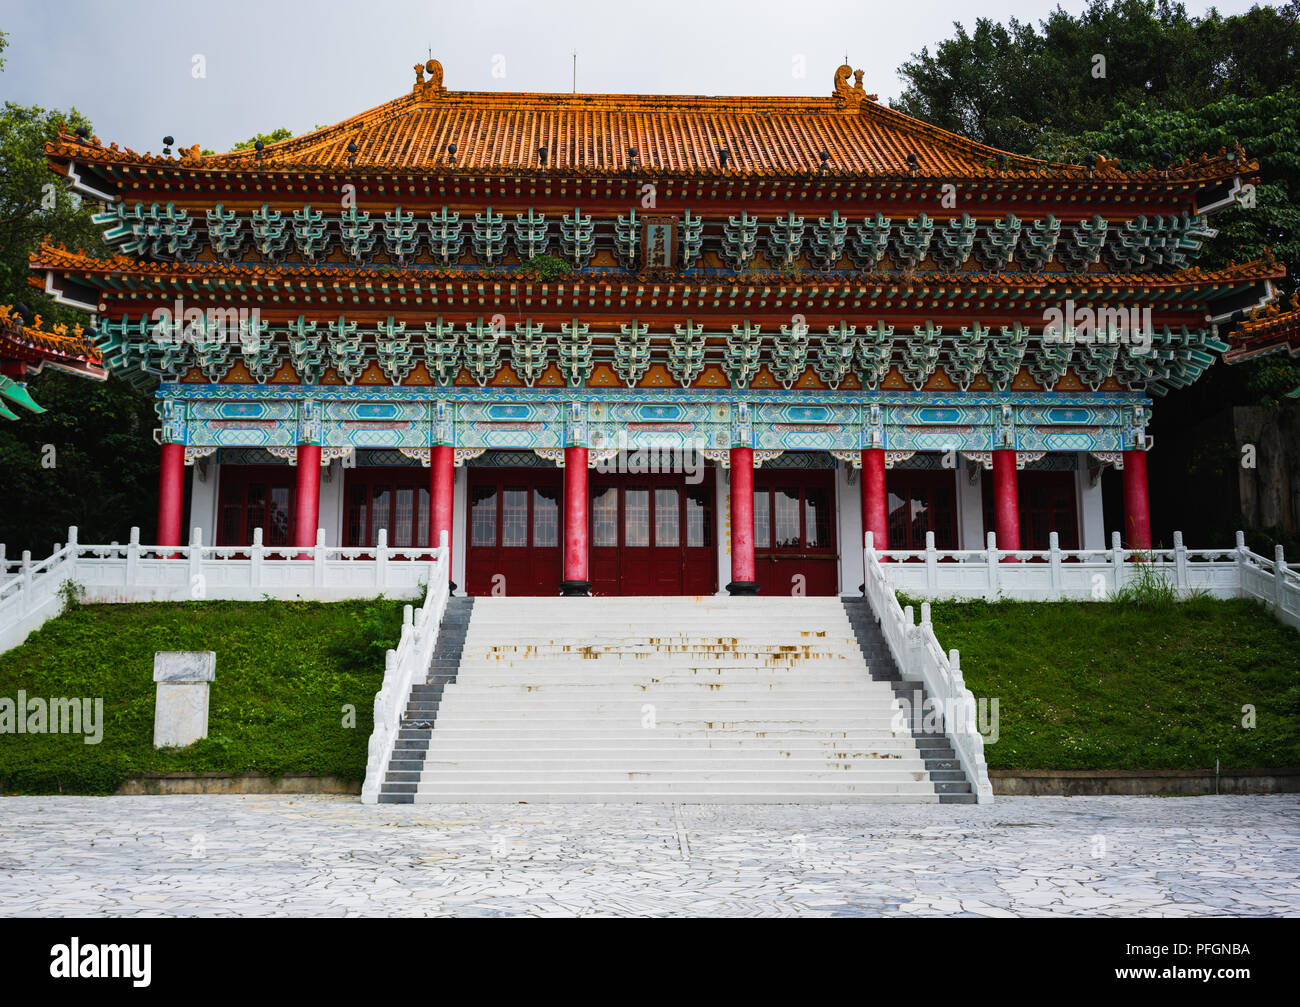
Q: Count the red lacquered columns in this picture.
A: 8